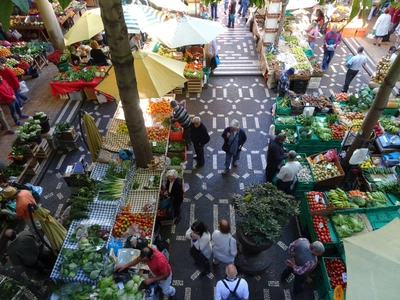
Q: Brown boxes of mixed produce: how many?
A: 1